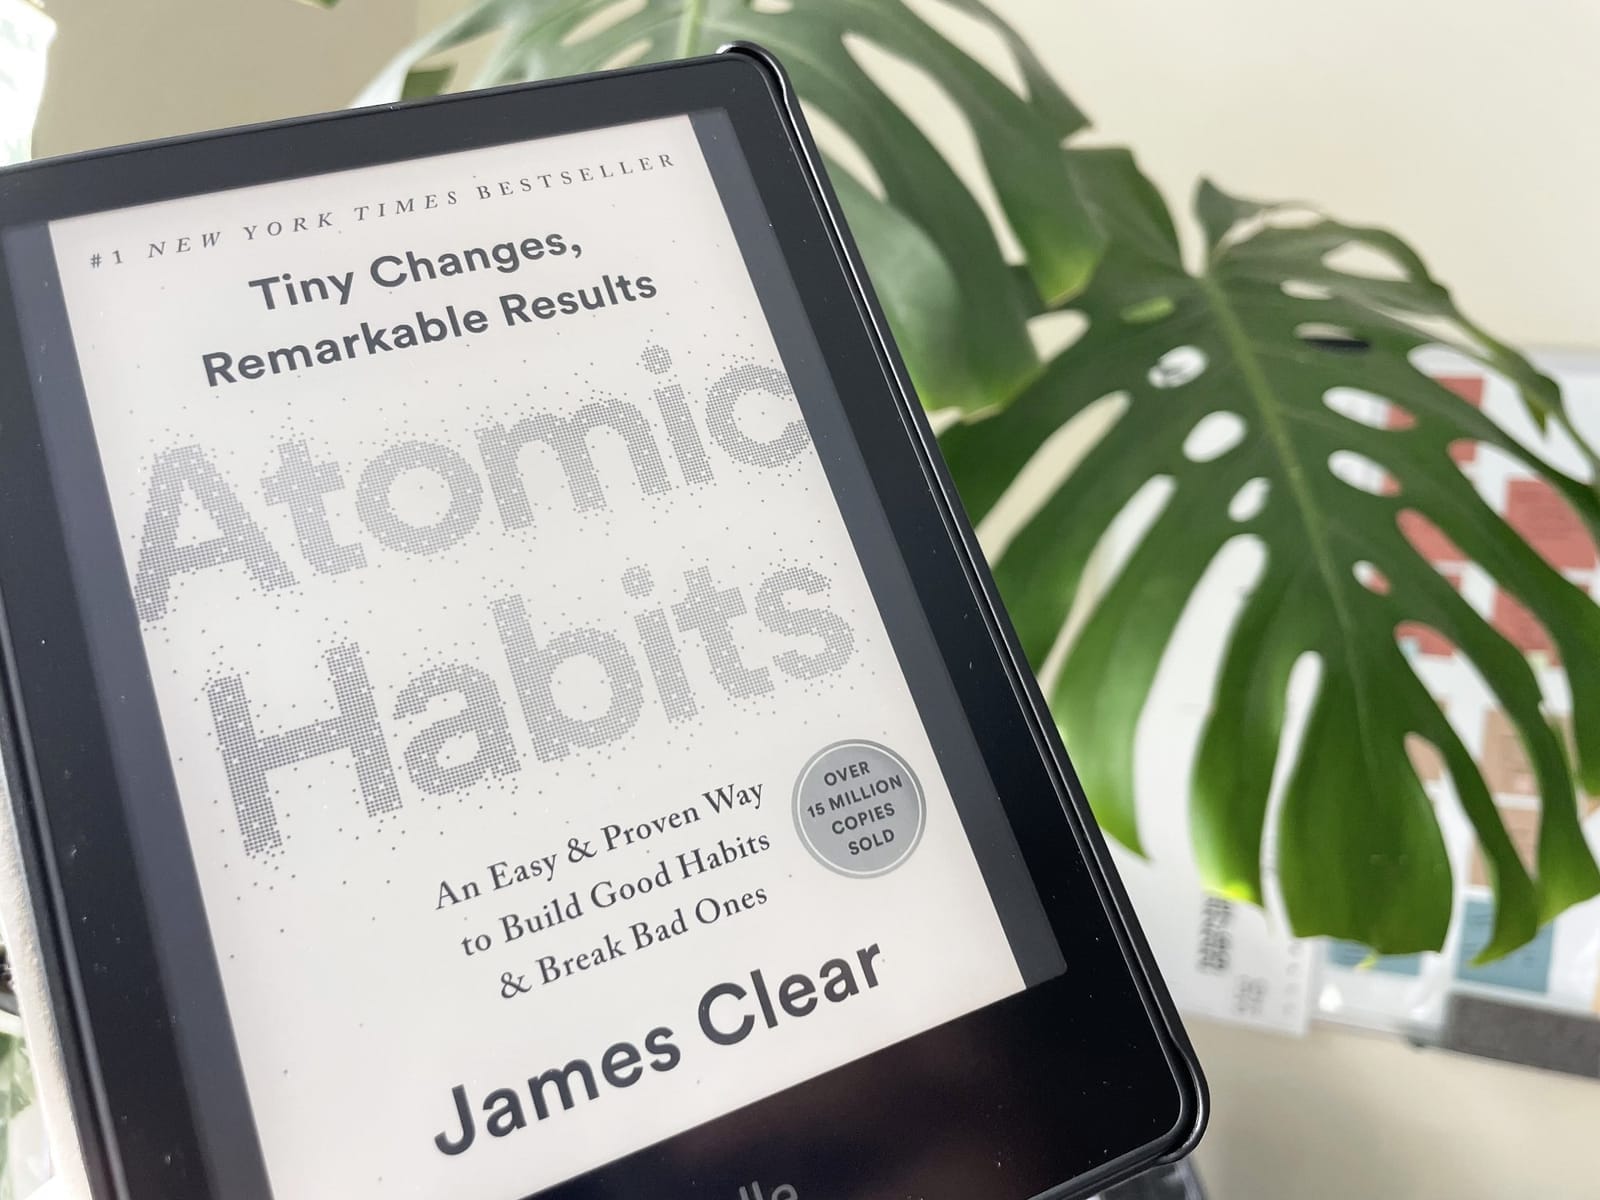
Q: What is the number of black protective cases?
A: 1